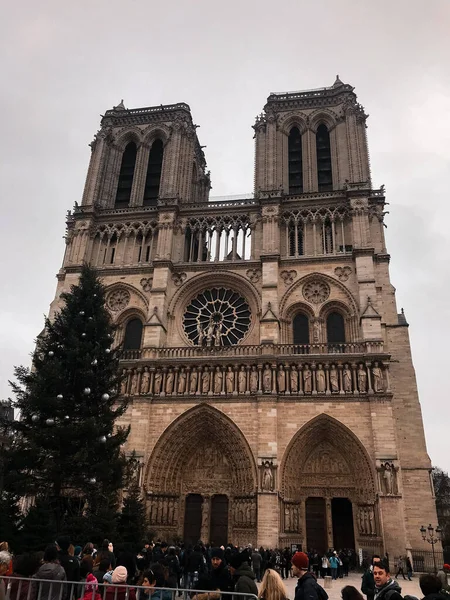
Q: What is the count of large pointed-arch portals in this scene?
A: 2